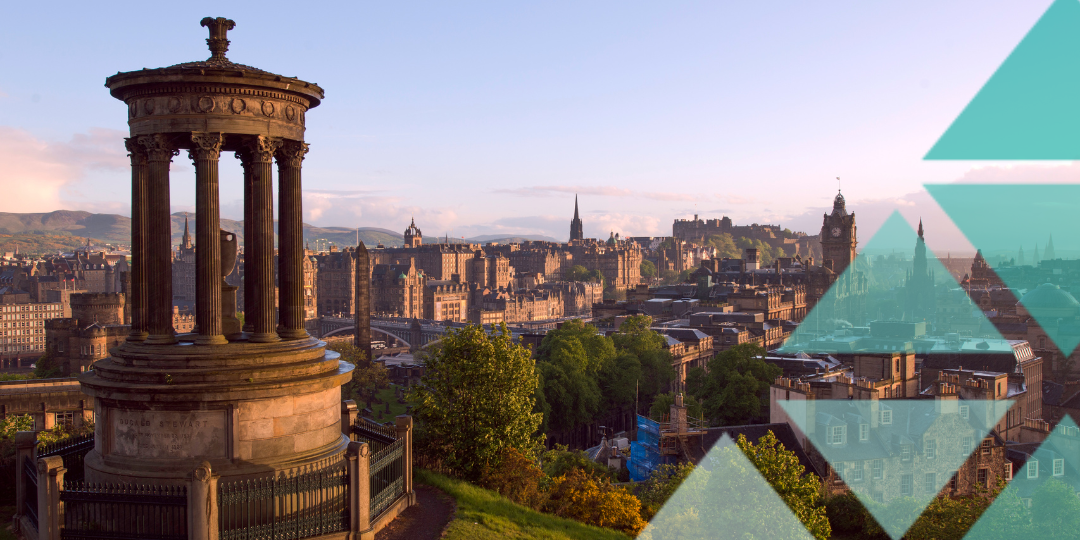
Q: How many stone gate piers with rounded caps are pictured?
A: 6